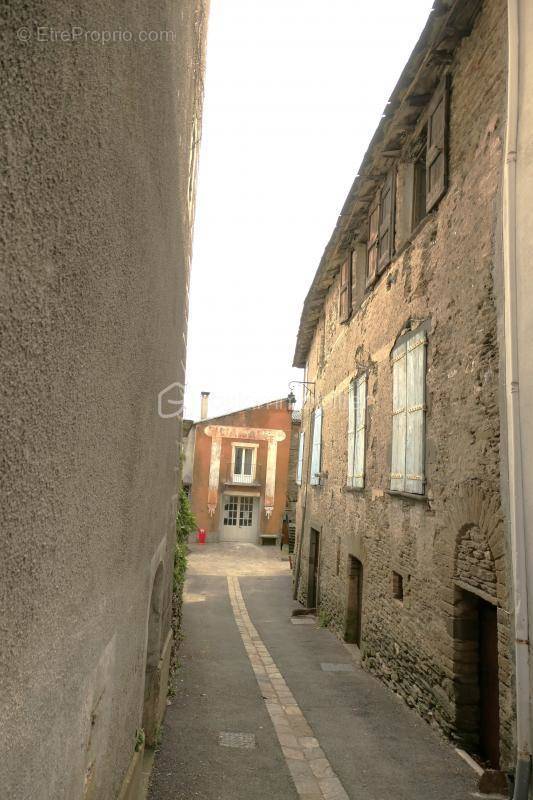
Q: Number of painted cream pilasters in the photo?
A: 2